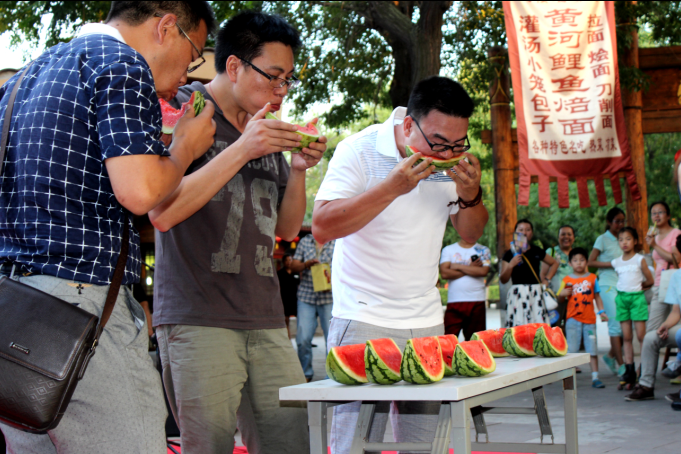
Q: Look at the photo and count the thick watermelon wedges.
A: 8